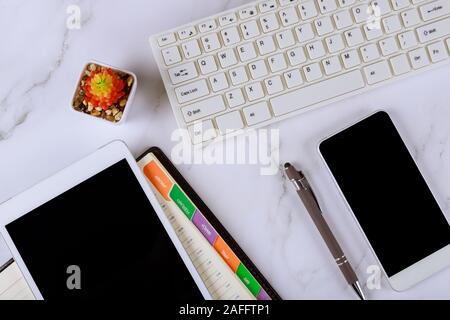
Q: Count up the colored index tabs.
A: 6